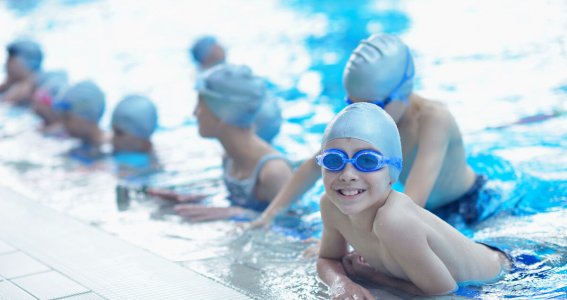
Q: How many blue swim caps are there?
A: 9